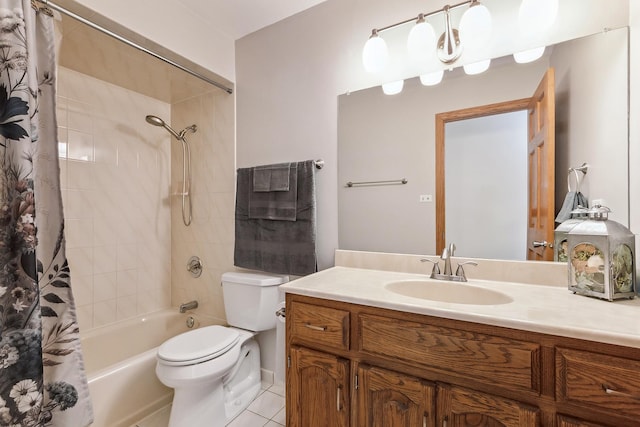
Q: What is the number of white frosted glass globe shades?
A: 4